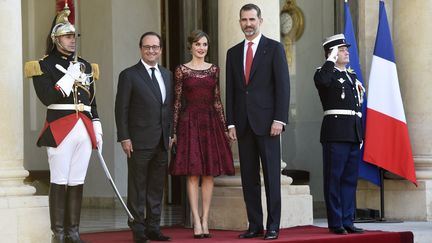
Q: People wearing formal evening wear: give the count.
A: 3